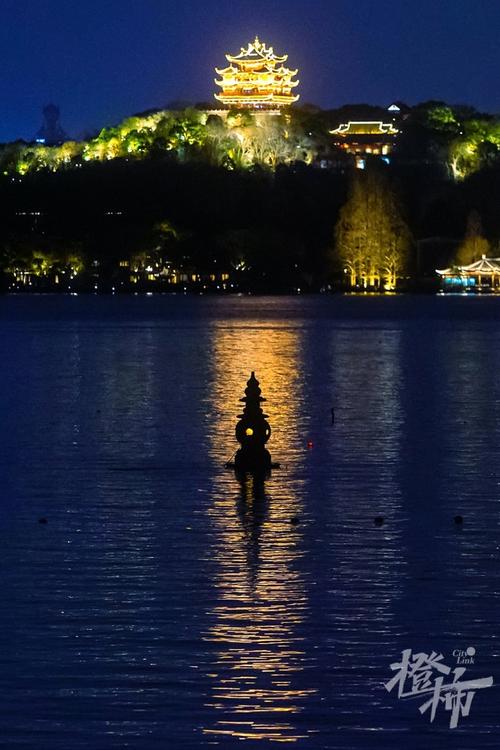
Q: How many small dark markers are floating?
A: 4